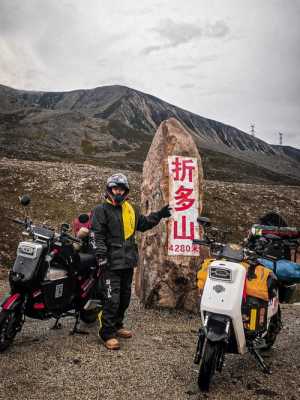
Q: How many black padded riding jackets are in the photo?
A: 1